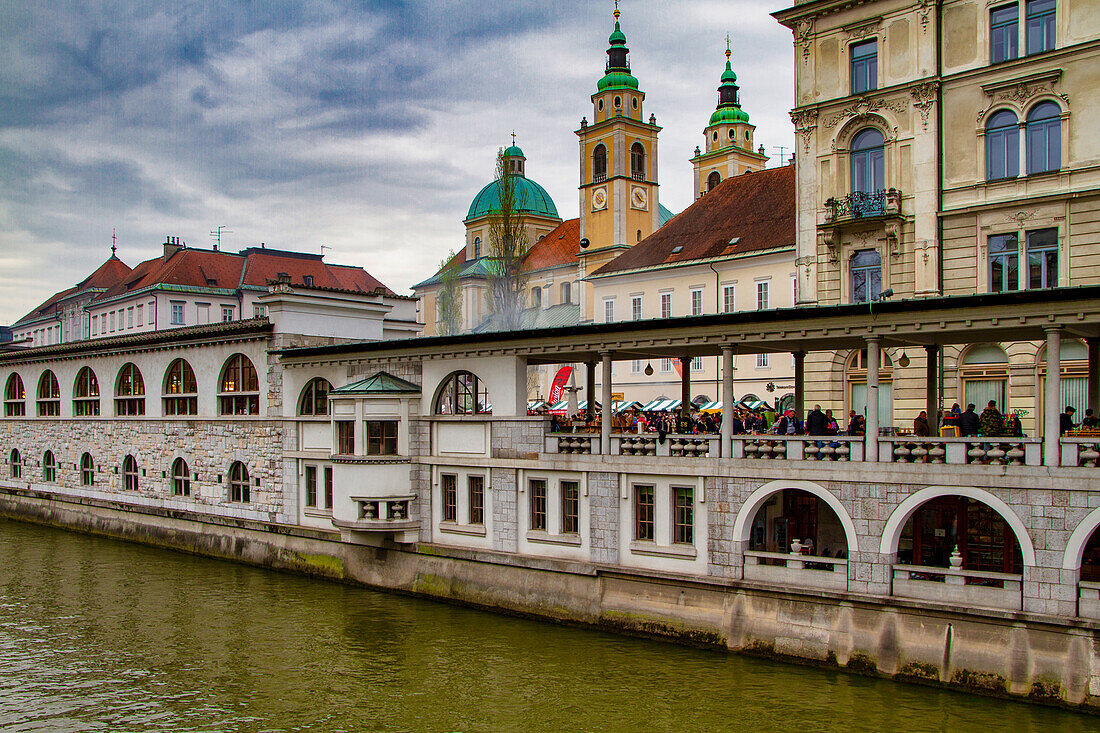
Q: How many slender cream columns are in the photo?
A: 4